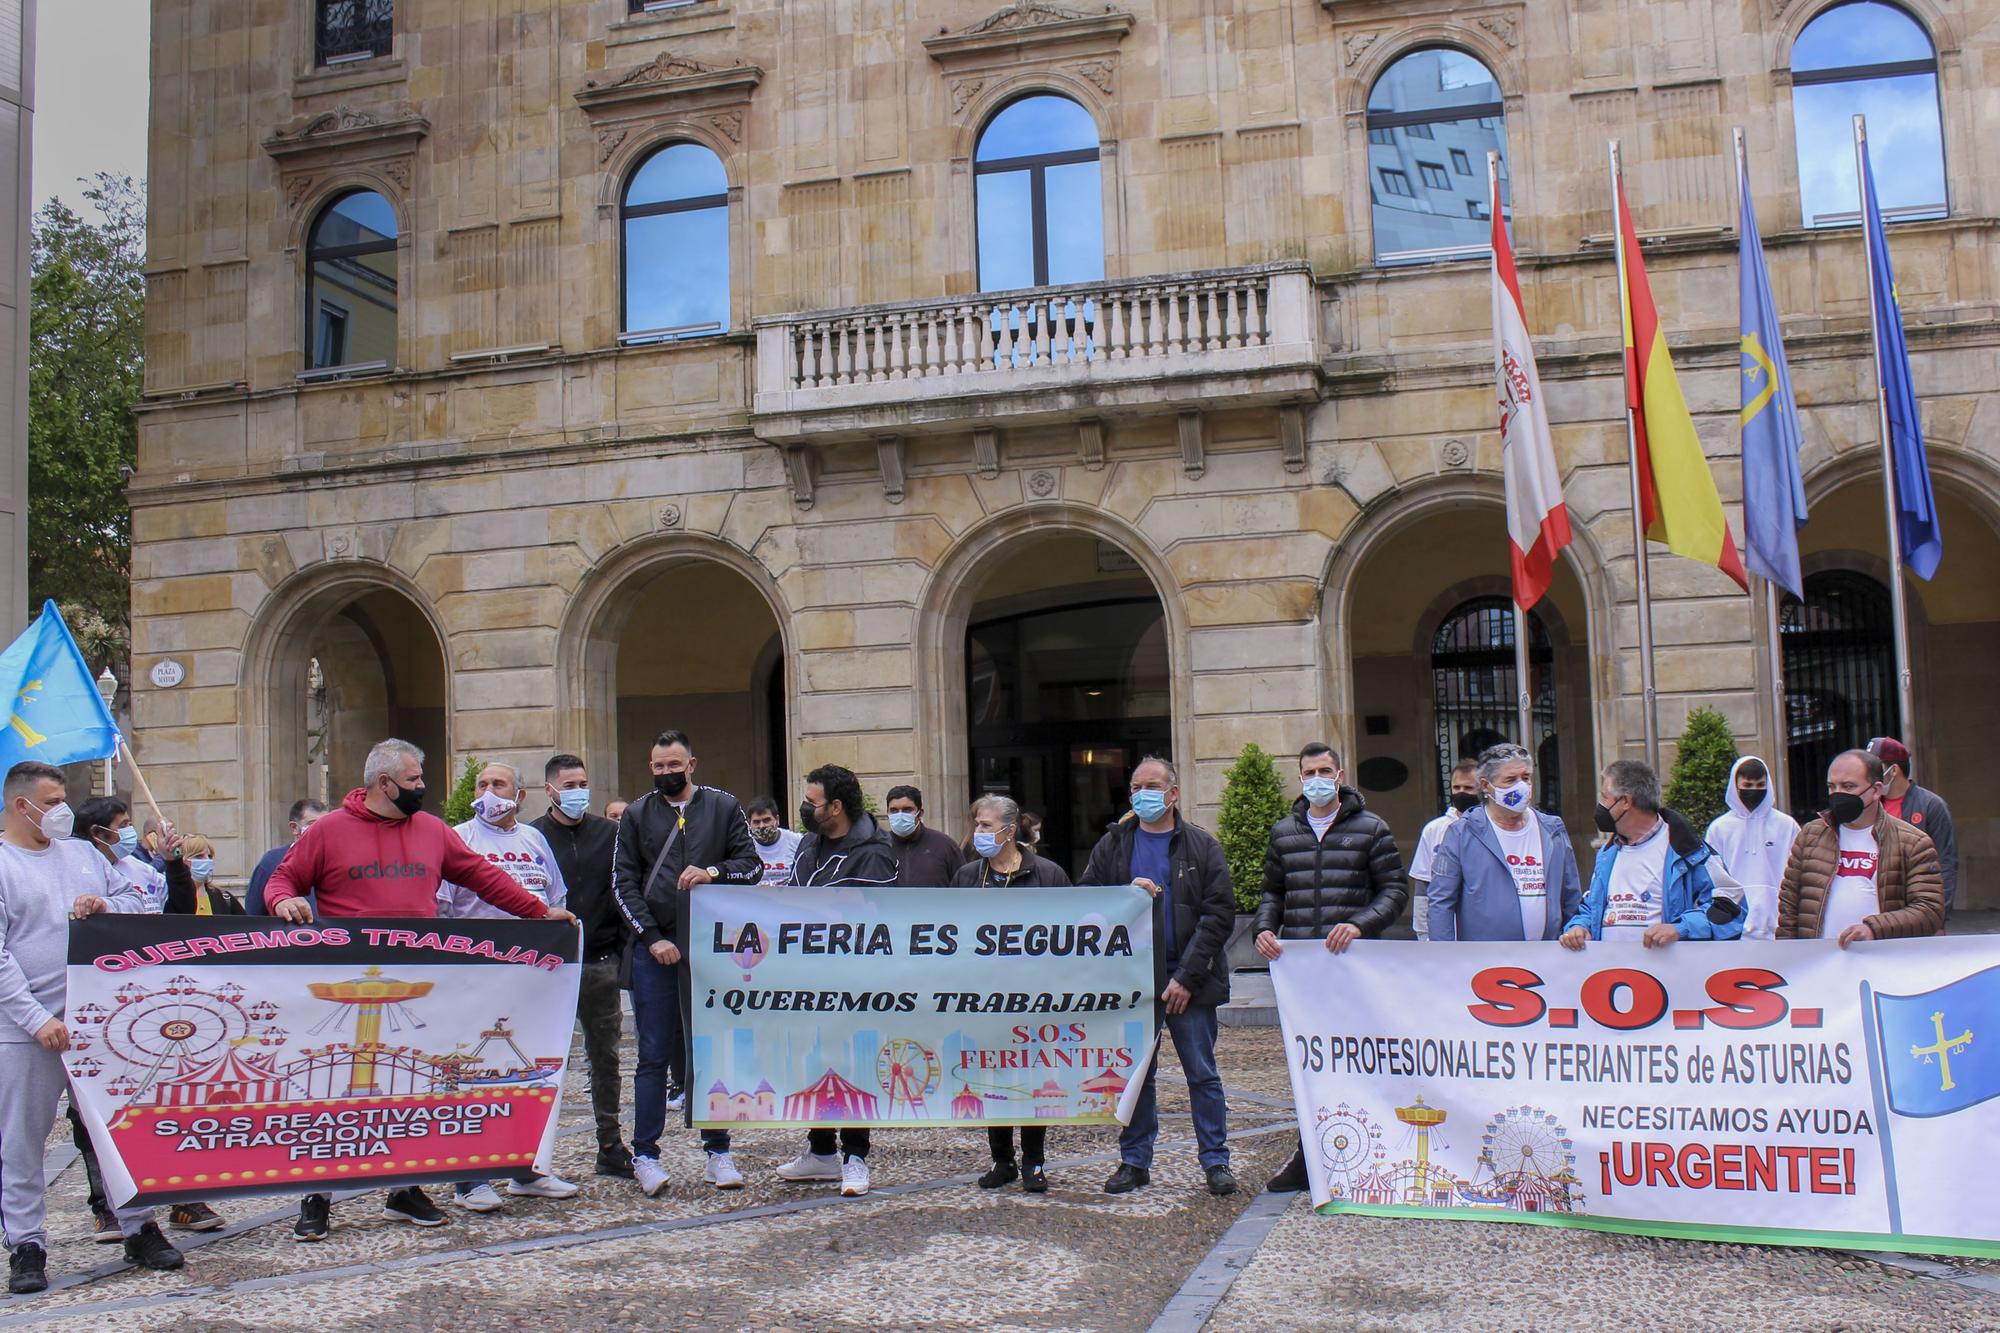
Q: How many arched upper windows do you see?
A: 5